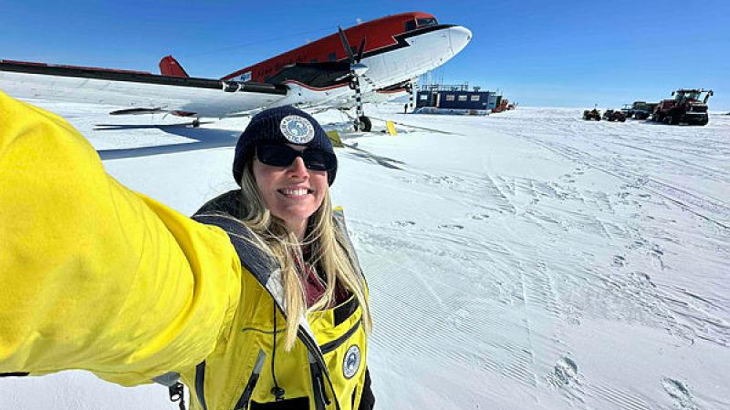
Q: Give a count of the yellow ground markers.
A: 2